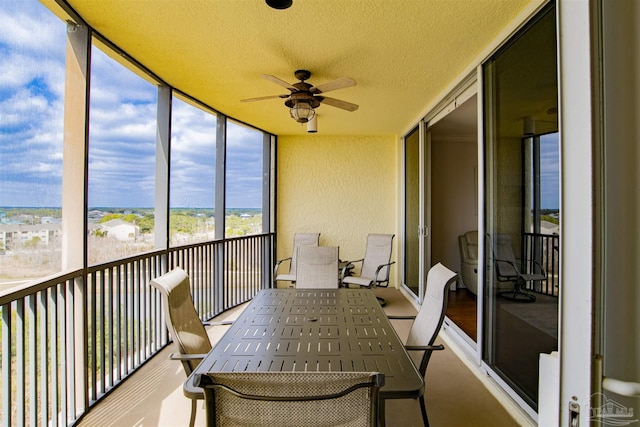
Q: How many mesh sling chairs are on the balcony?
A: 6